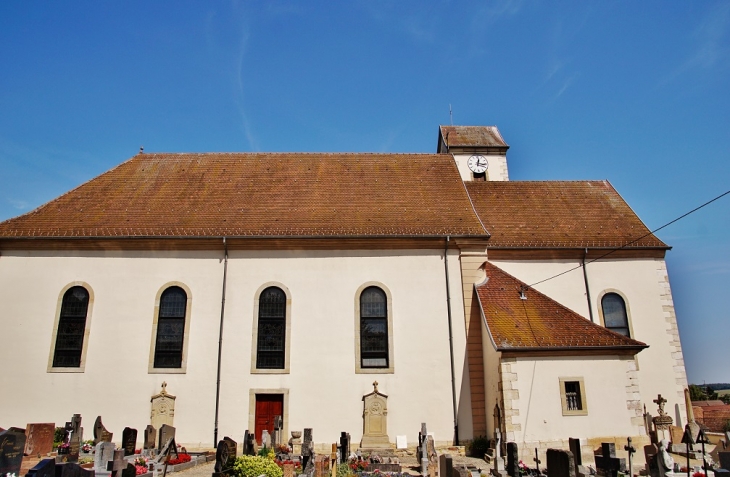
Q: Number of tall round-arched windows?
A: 5